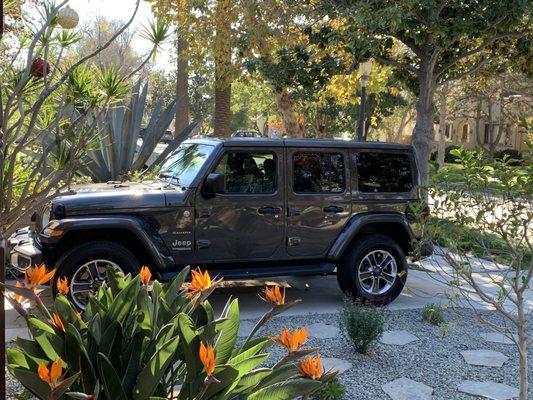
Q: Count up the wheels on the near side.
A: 2